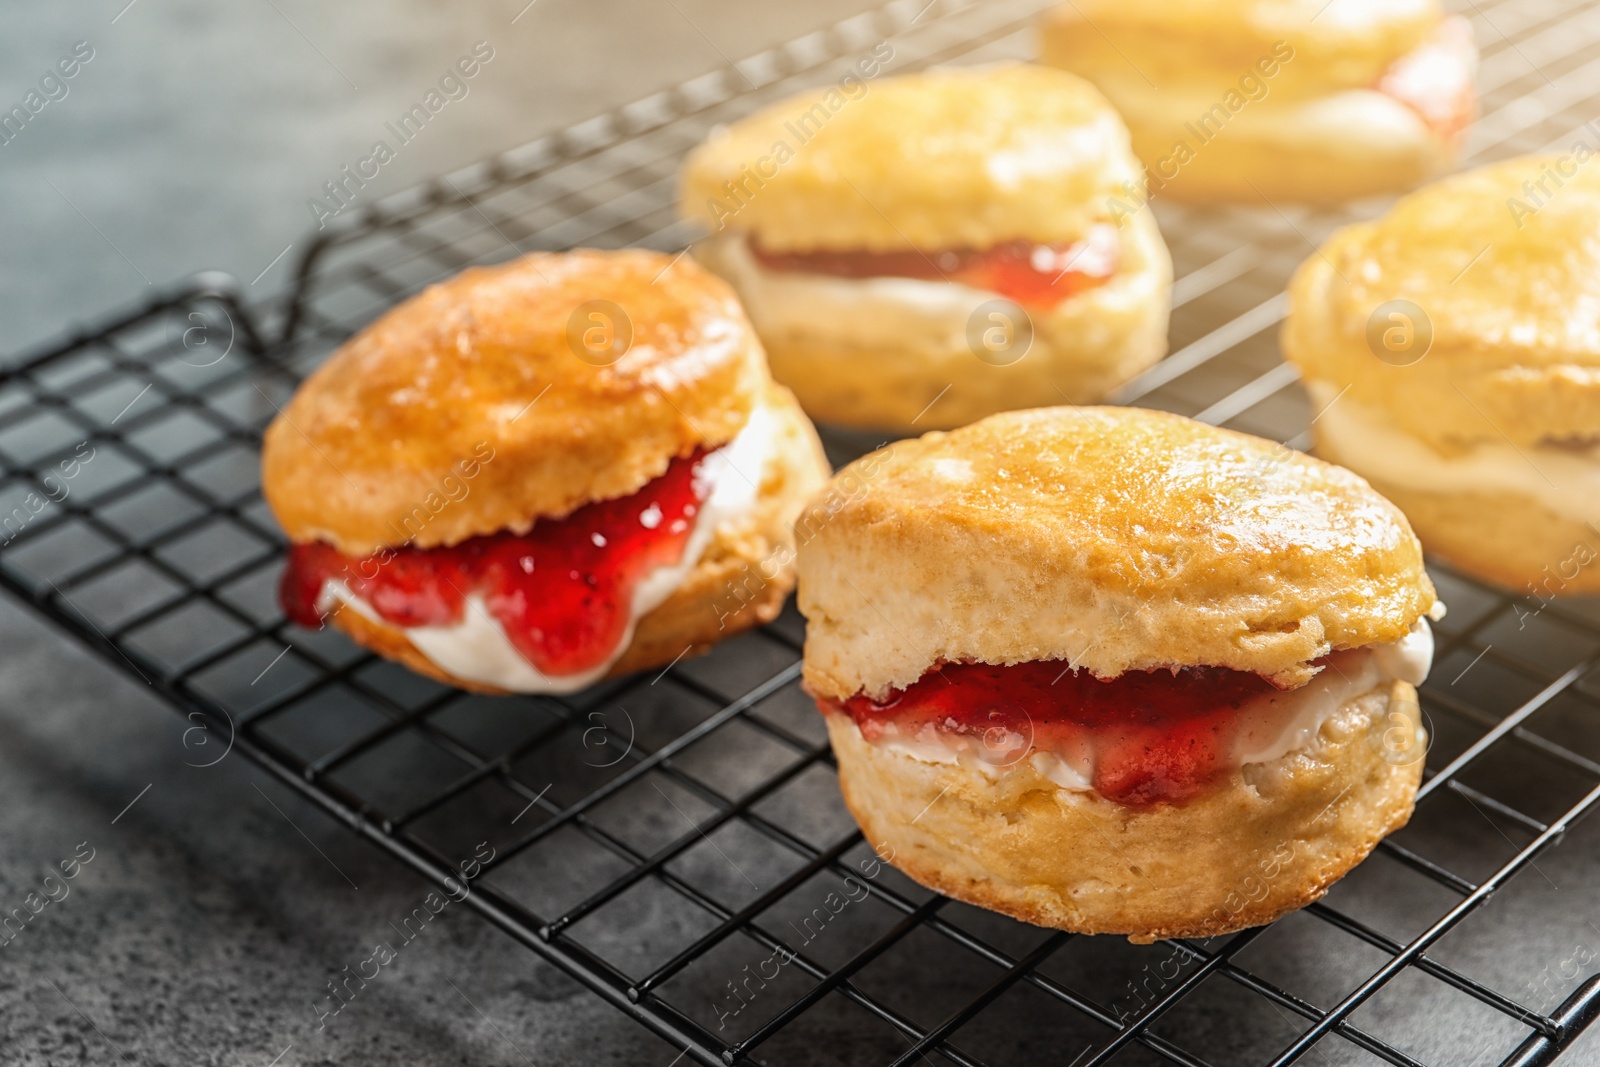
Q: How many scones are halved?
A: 5